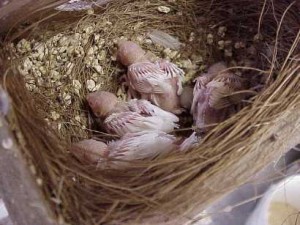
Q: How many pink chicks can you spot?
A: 4